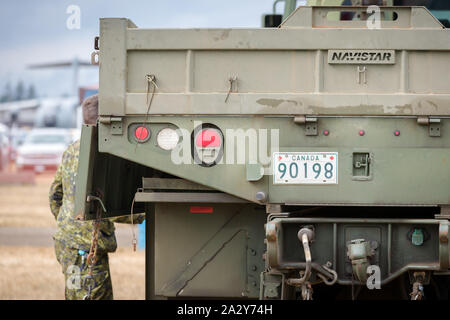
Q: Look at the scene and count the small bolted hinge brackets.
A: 3